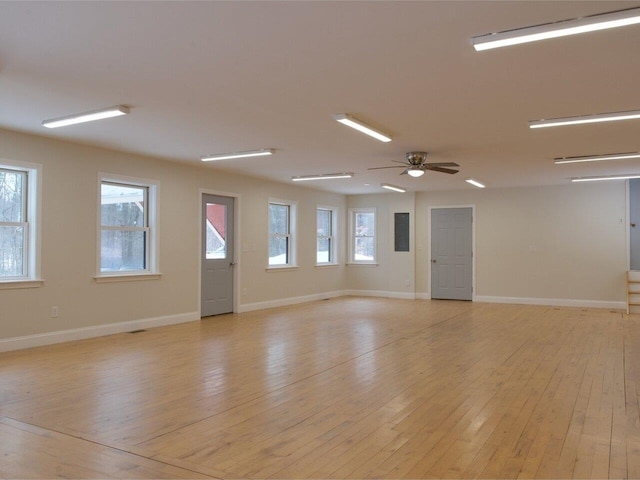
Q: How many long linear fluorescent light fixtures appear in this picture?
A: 10